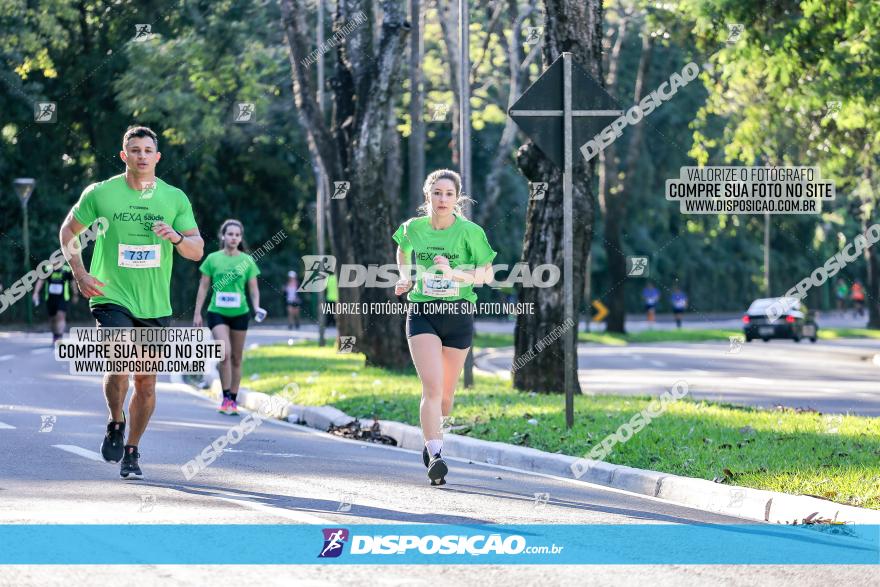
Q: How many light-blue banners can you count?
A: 1